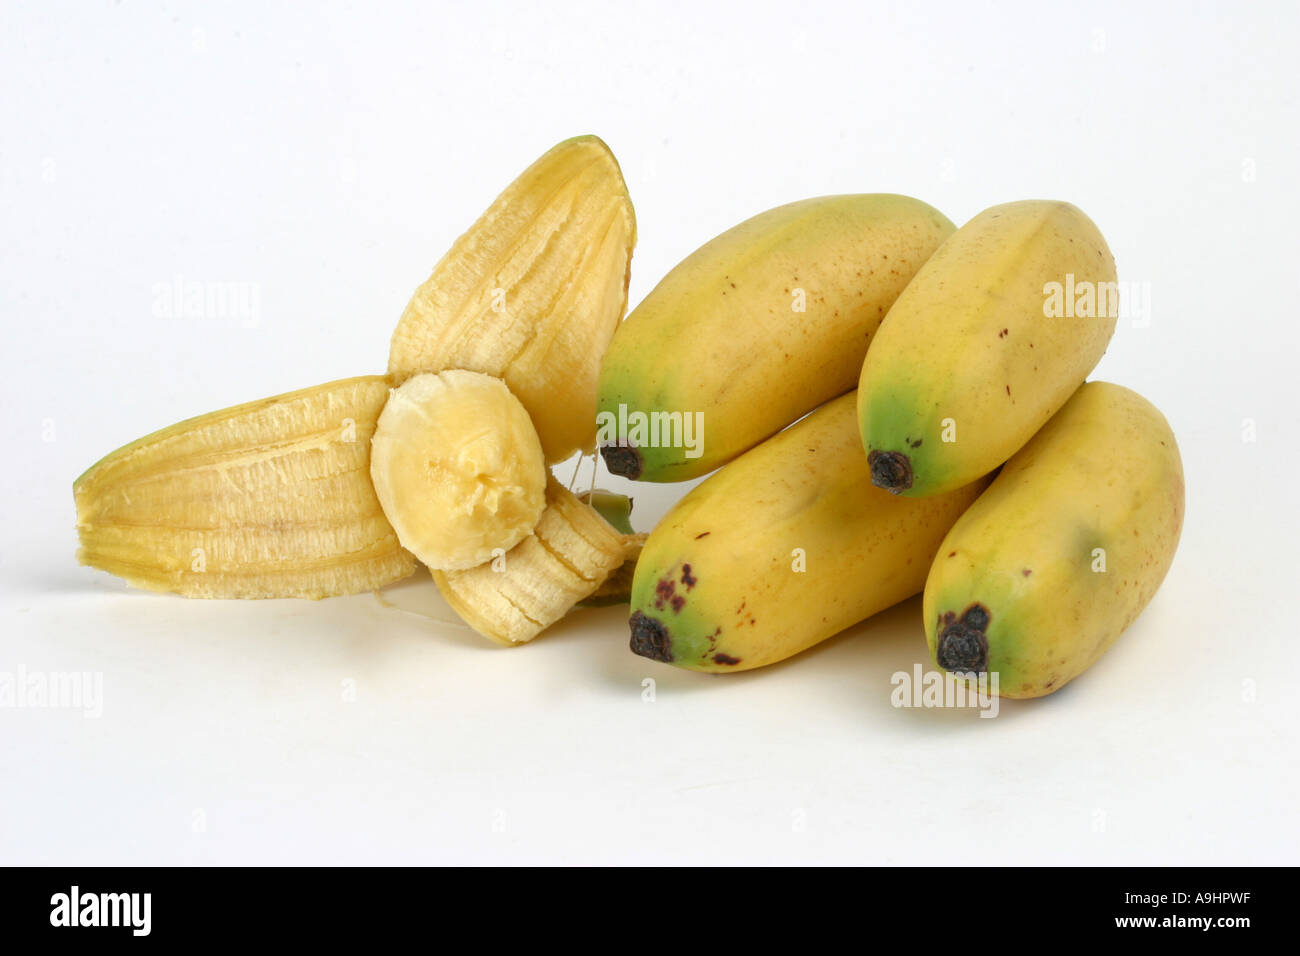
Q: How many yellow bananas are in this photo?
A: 5